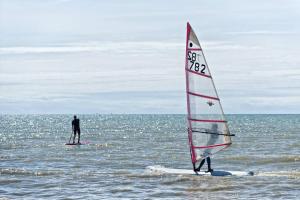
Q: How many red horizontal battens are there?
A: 5